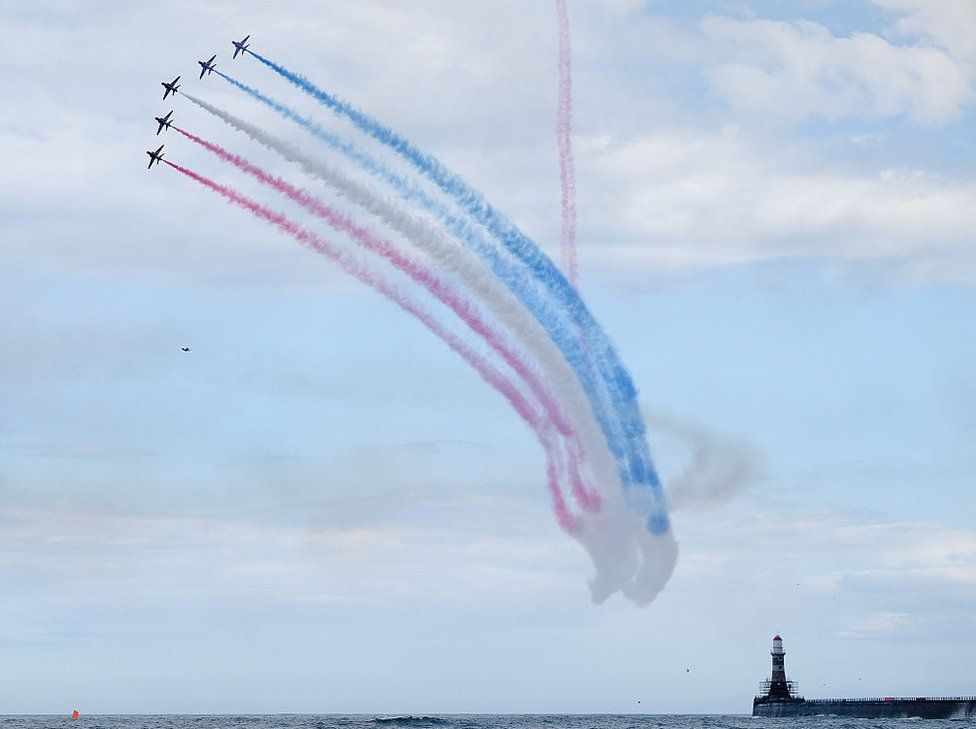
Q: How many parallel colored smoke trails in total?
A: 5